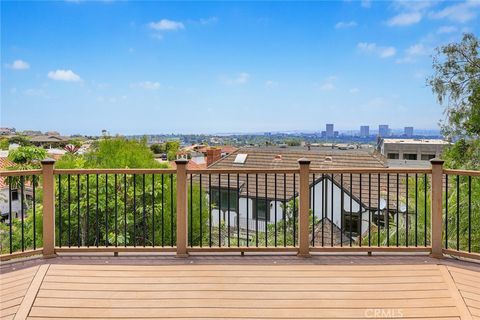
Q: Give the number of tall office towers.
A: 4